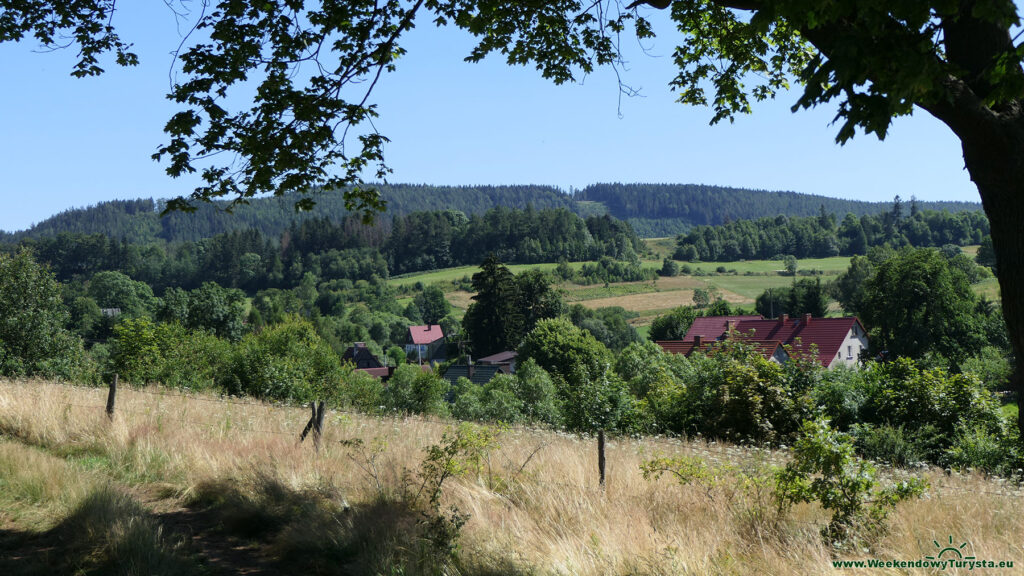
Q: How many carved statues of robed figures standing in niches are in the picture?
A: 0